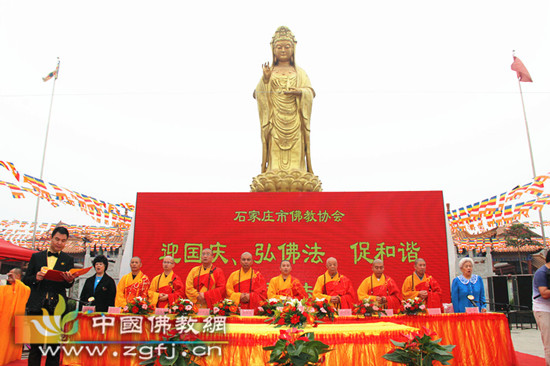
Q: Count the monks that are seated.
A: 8